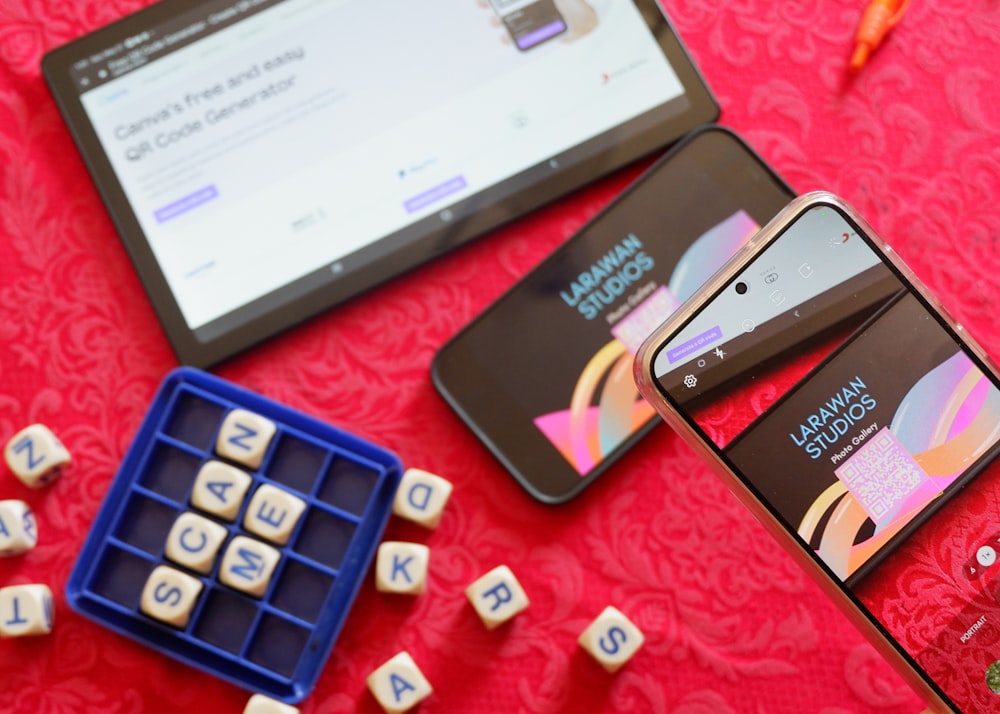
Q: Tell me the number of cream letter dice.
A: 15